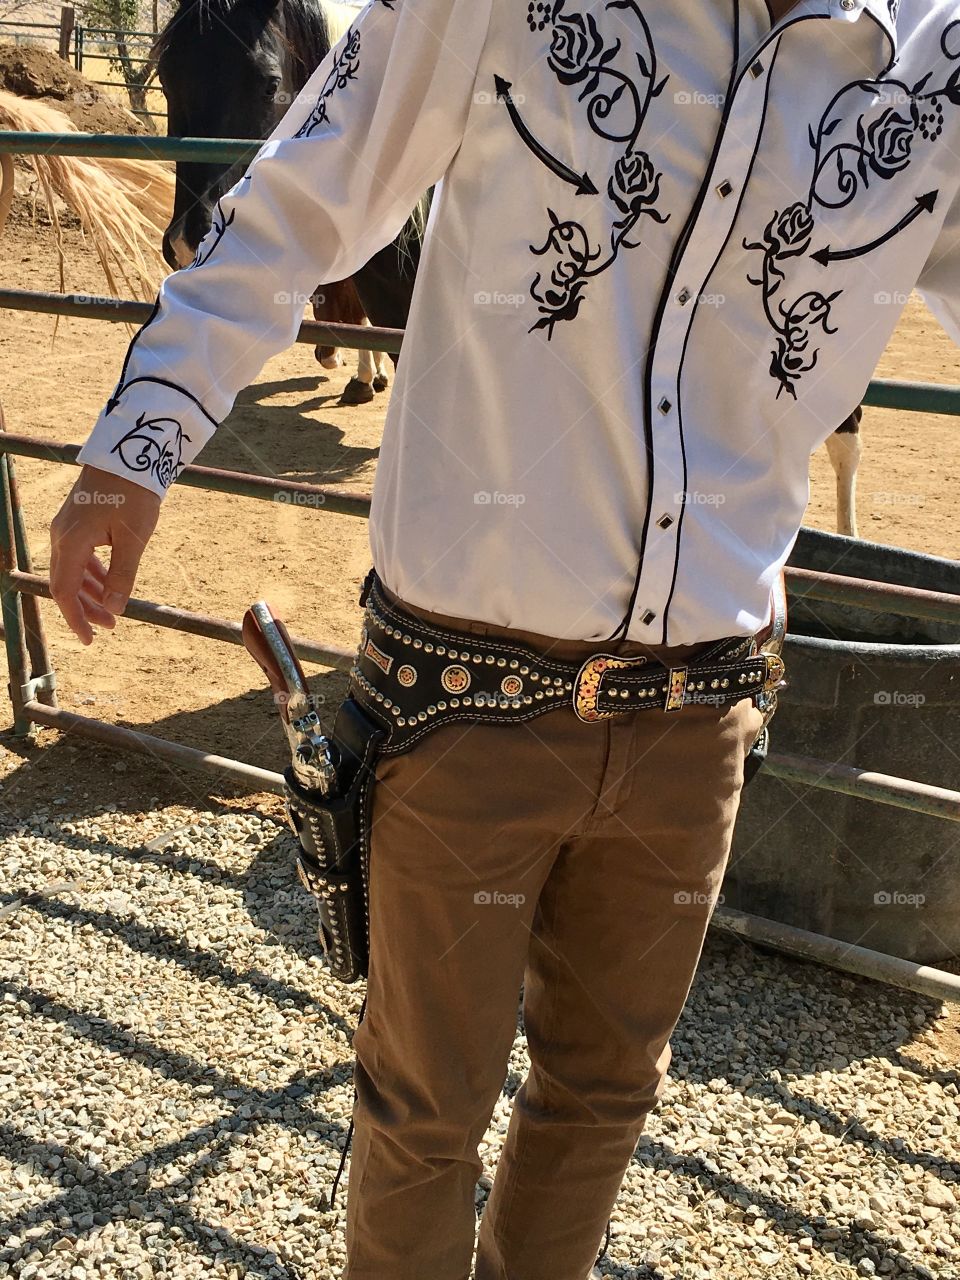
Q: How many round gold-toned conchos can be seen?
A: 3